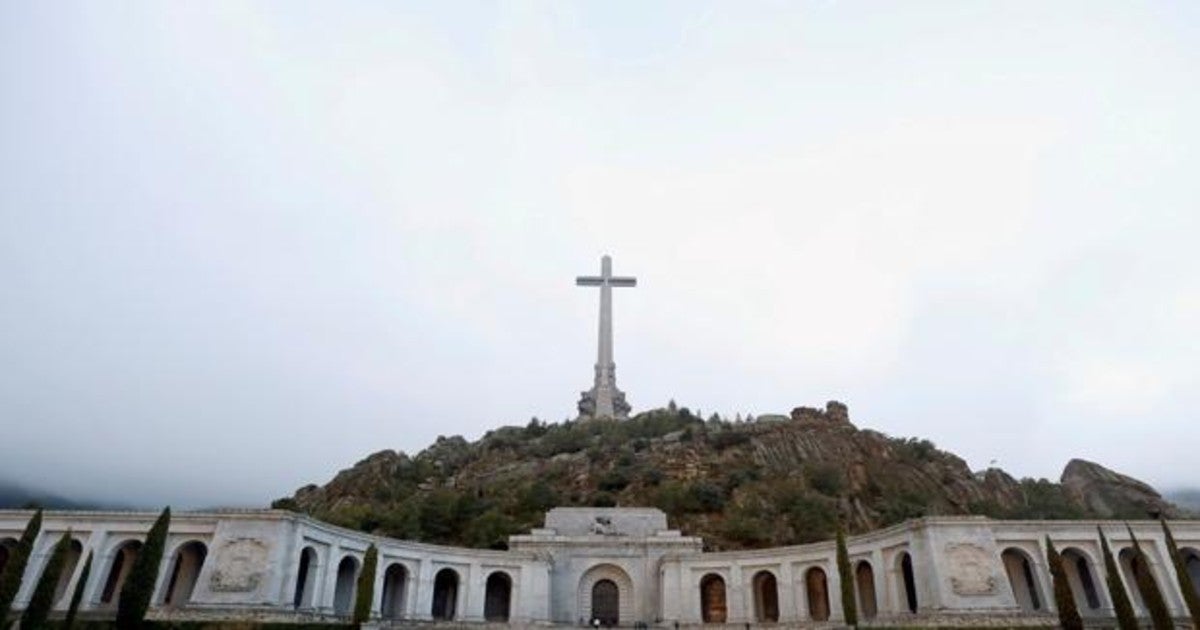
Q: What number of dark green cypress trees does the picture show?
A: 10